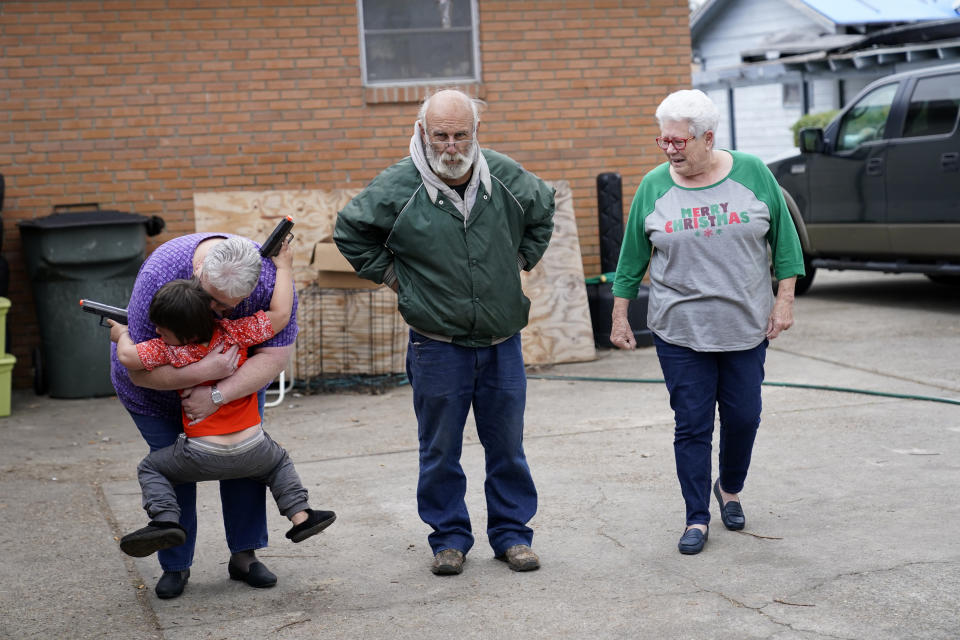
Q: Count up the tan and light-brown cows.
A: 0